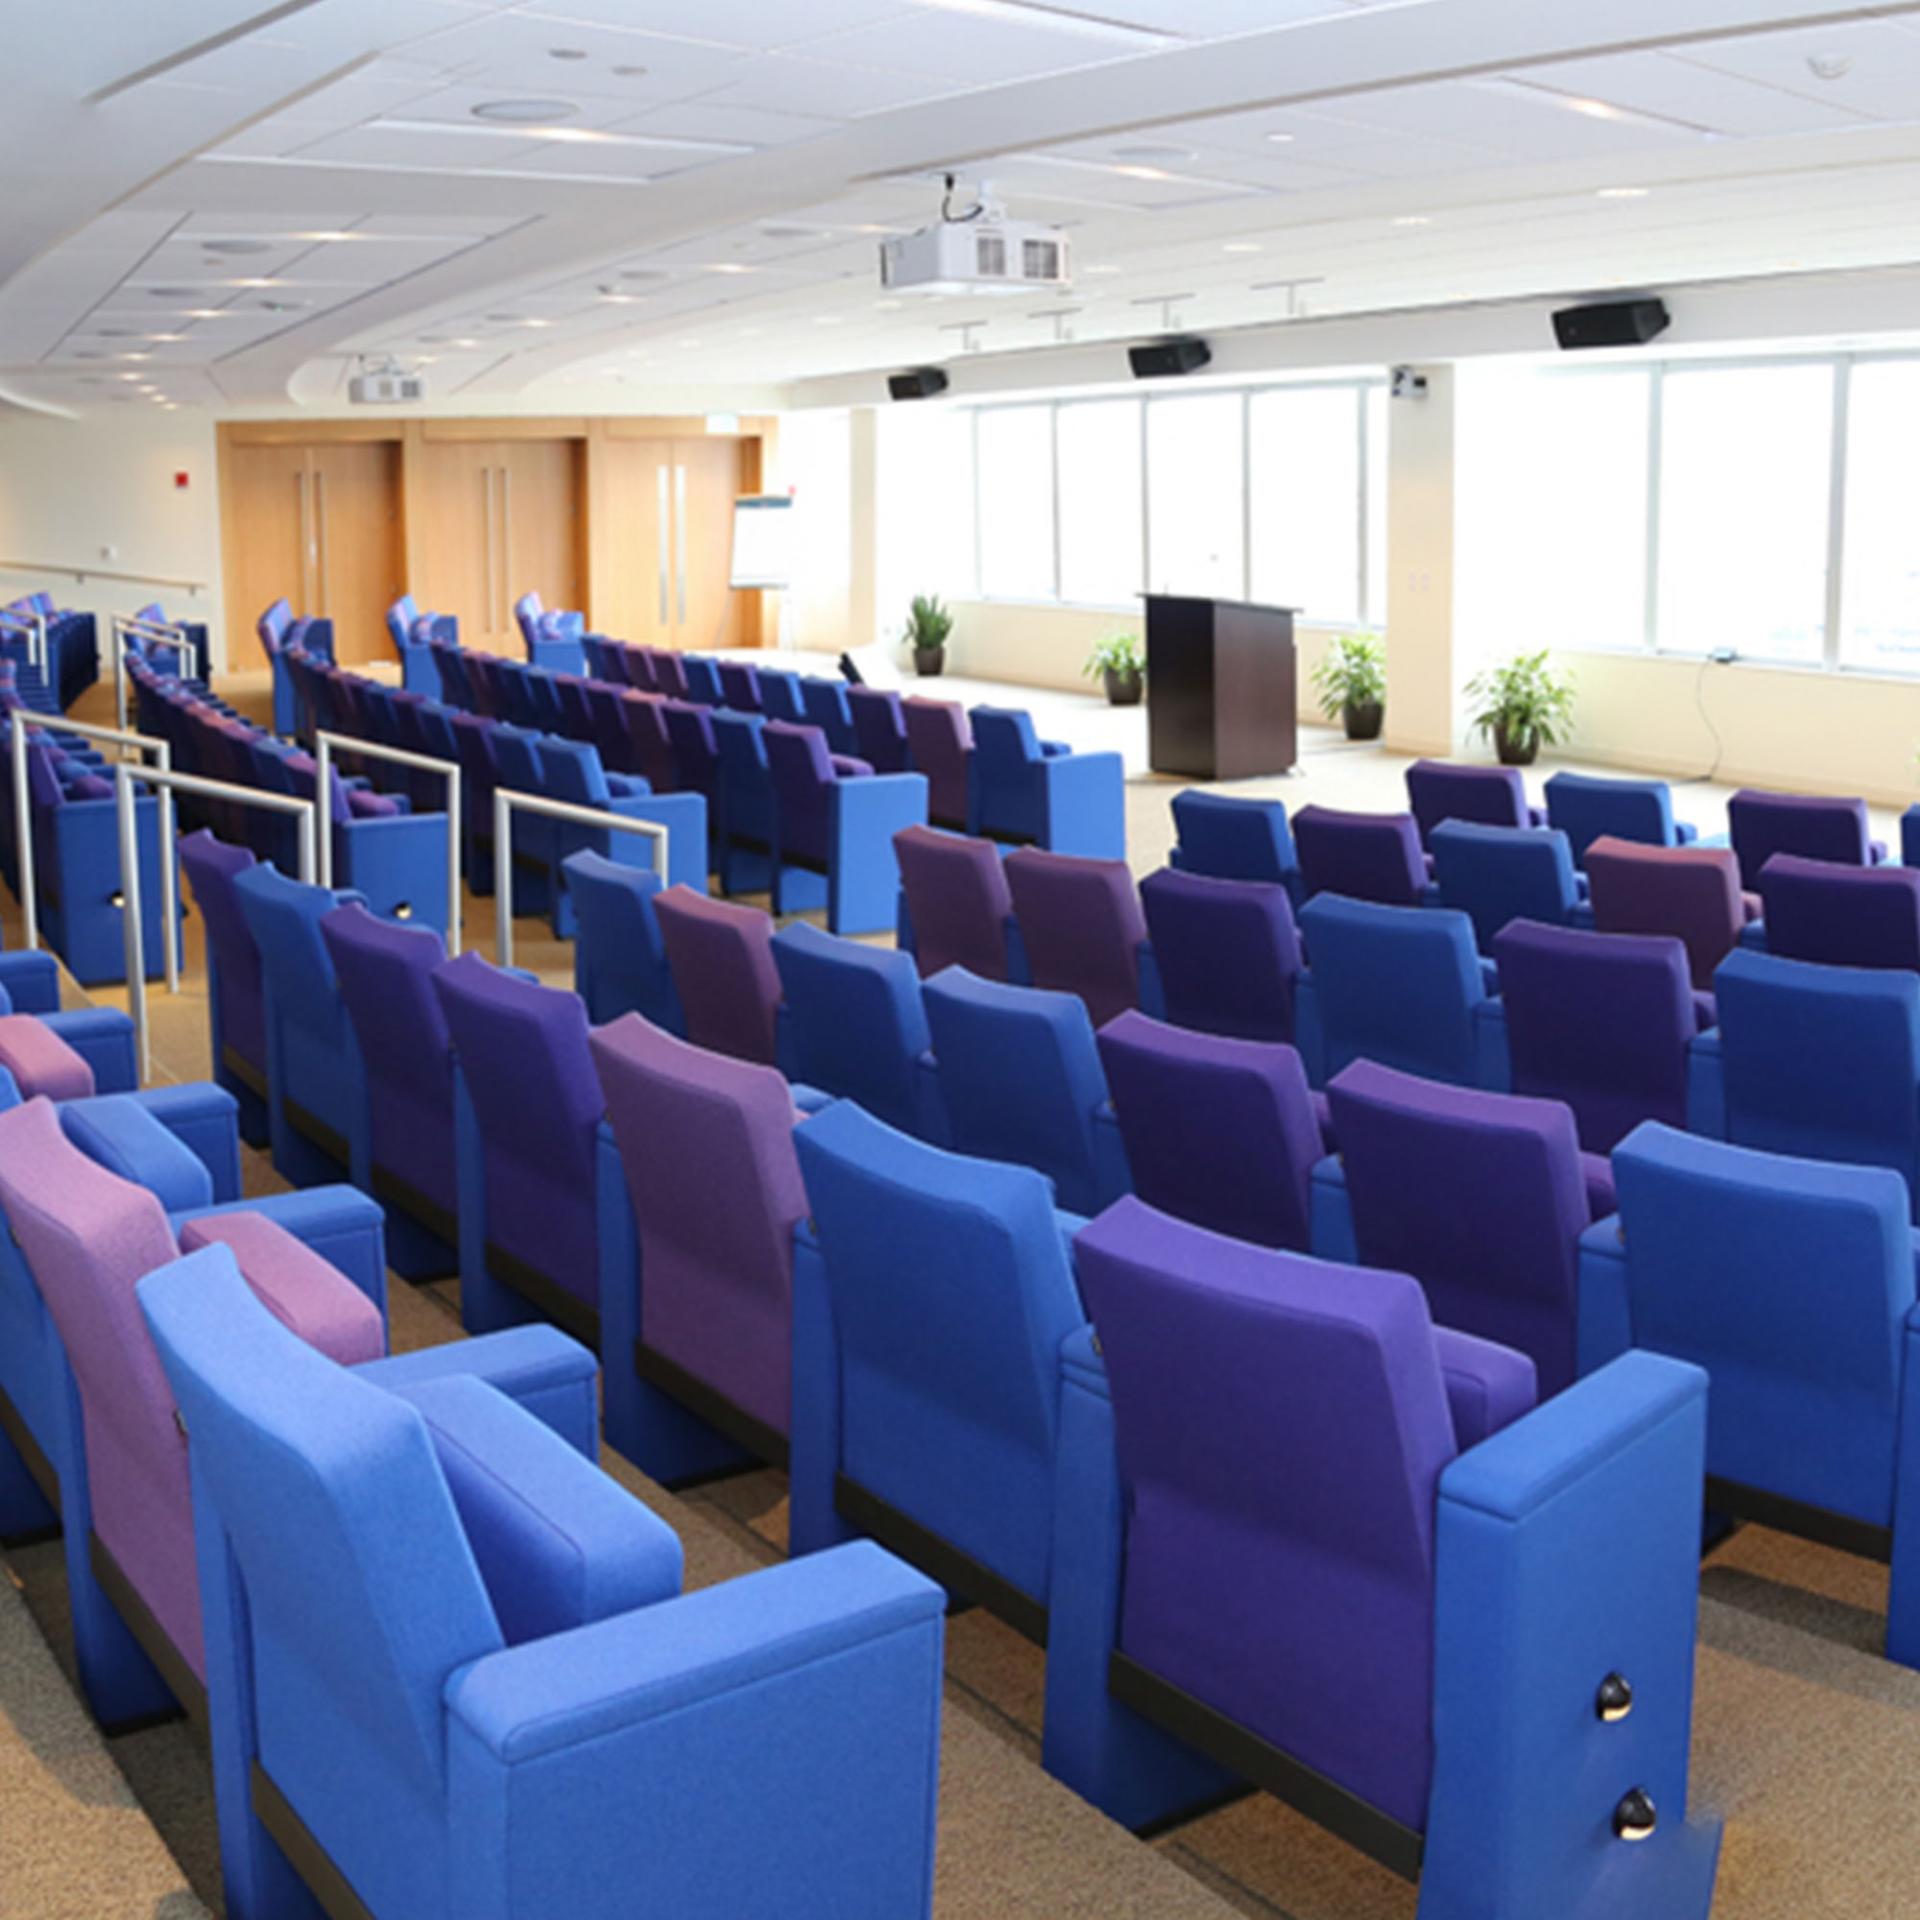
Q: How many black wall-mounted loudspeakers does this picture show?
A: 3